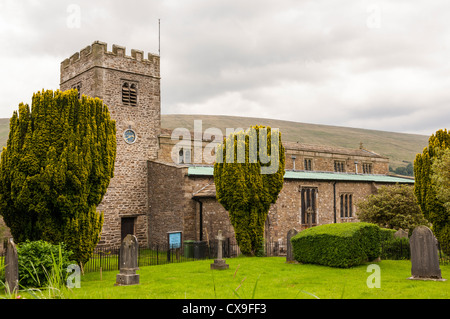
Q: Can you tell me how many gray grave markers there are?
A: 5